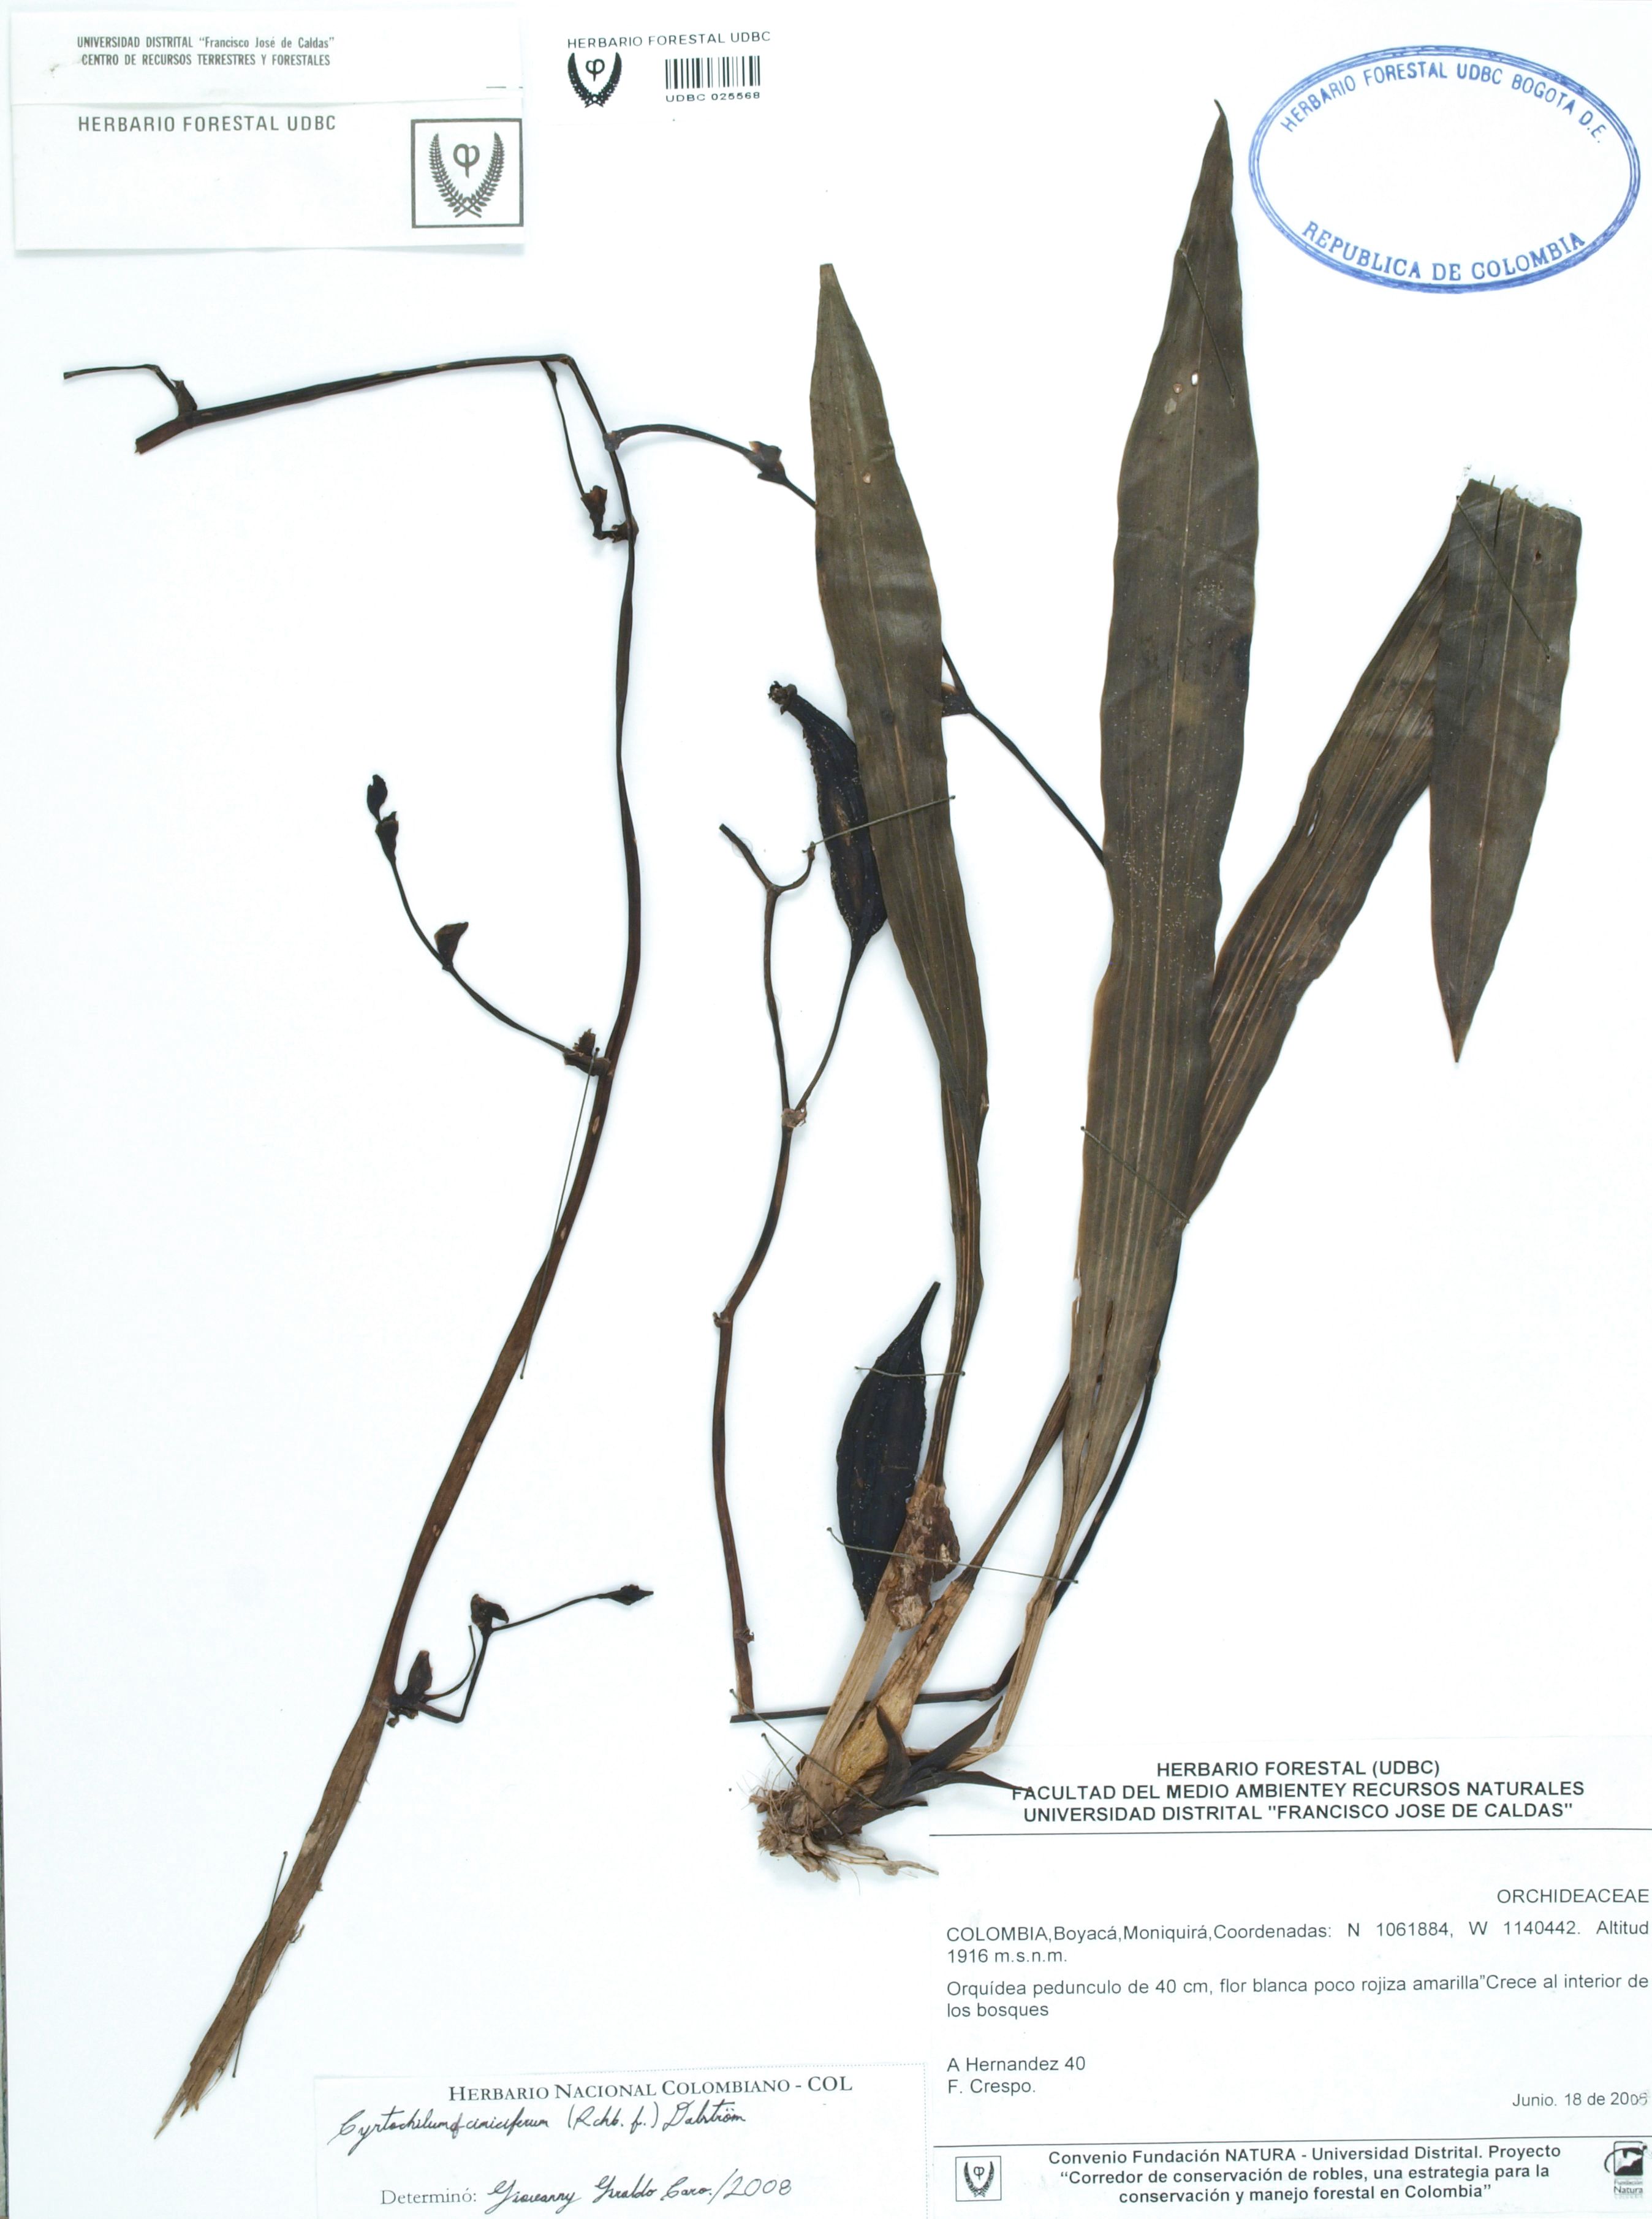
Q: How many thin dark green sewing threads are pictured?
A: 10